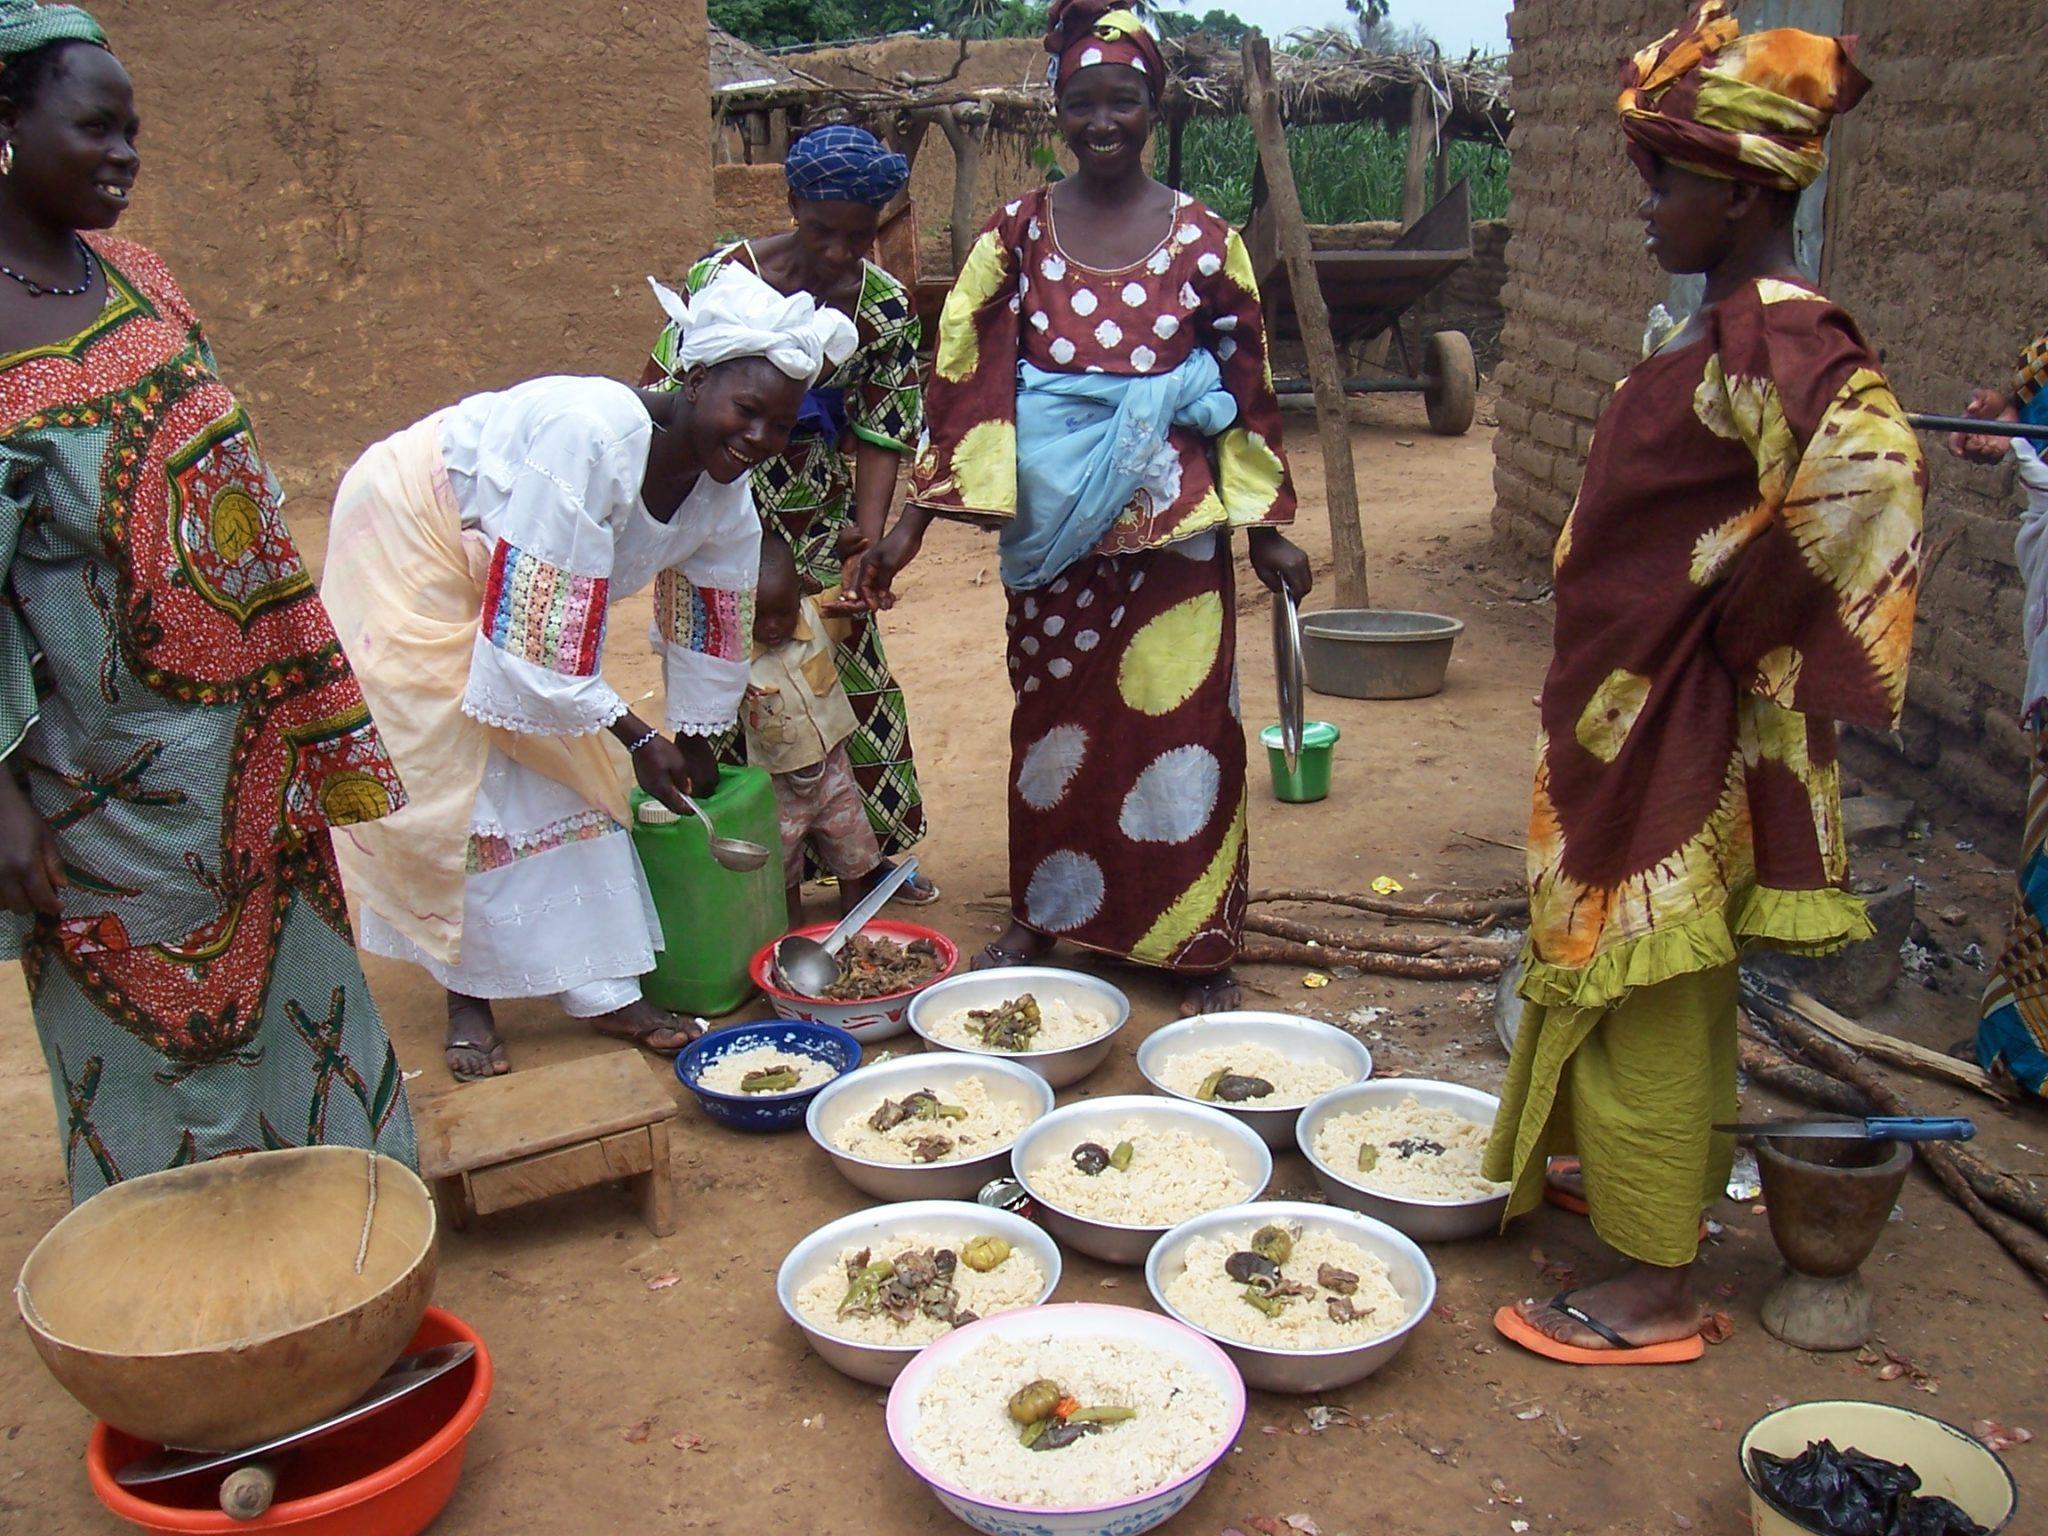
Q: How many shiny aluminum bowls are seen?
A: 7